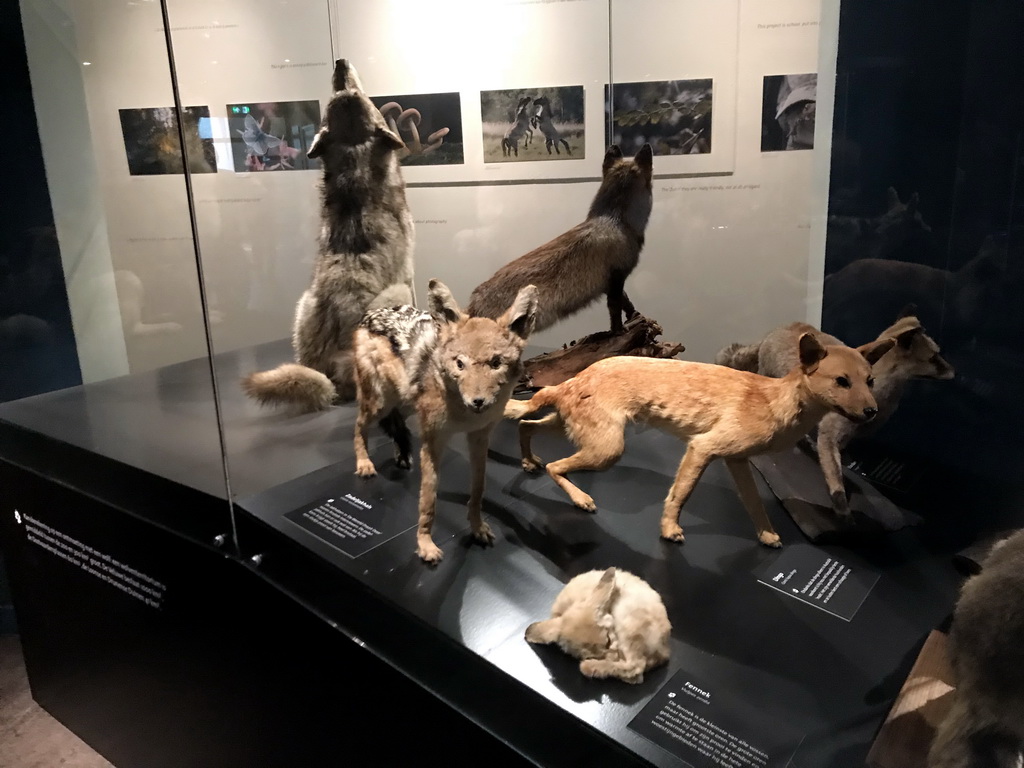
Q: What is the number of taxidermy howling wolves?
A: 1